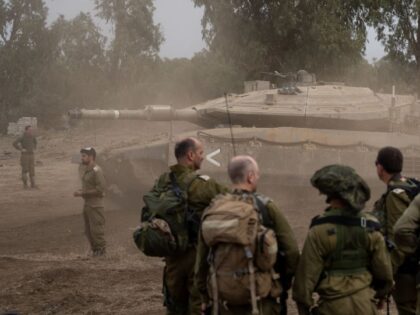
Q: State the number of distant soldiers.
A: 2